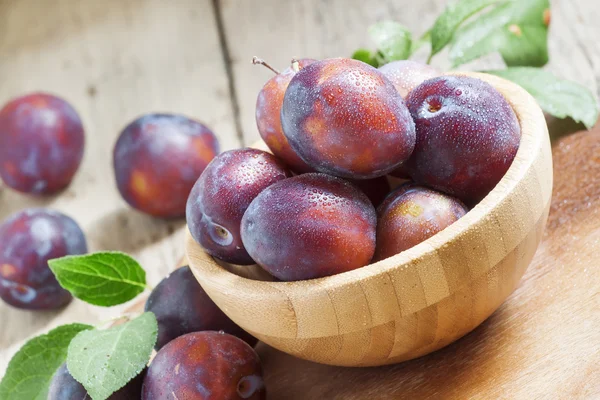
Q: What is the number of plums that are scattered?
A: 6